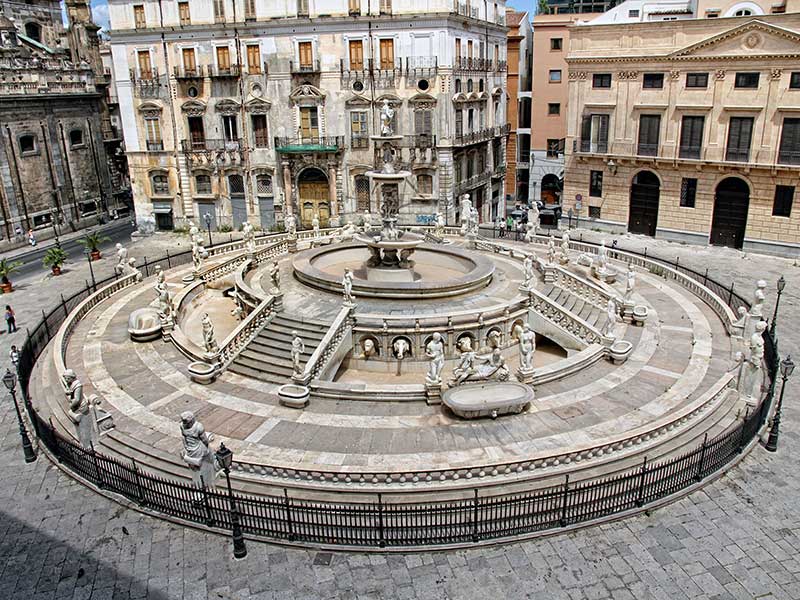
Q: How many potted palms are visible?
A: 3